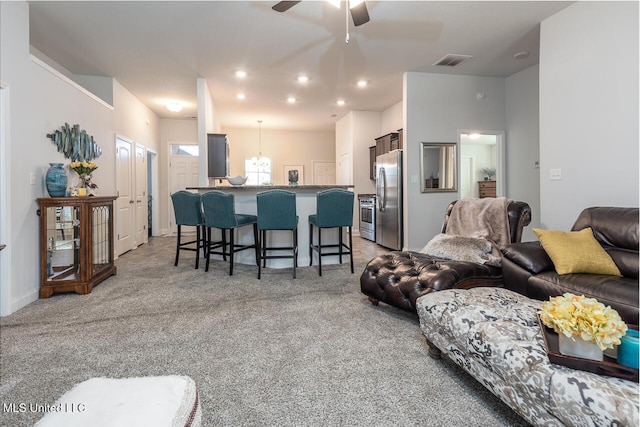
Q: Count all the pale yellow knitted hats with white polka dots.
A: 0